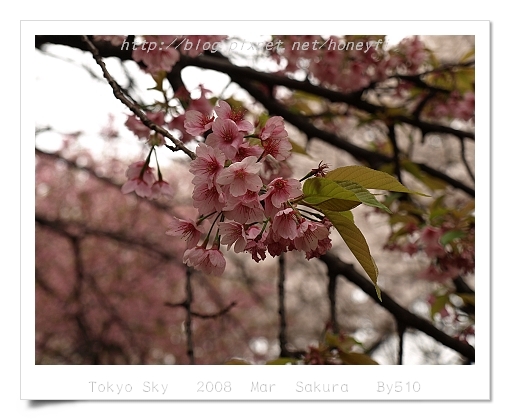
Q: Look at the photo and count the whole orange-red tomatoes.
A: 0